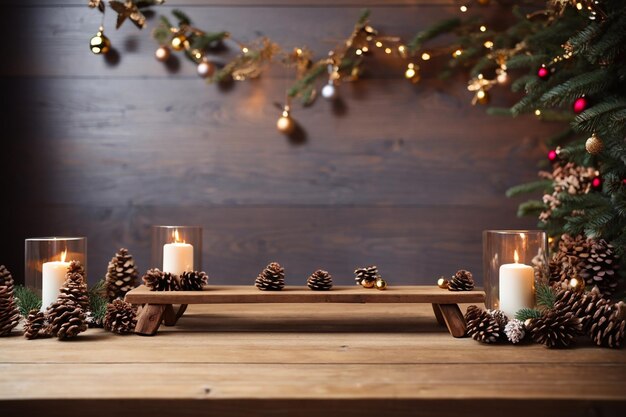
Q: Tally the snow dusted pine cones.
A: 1